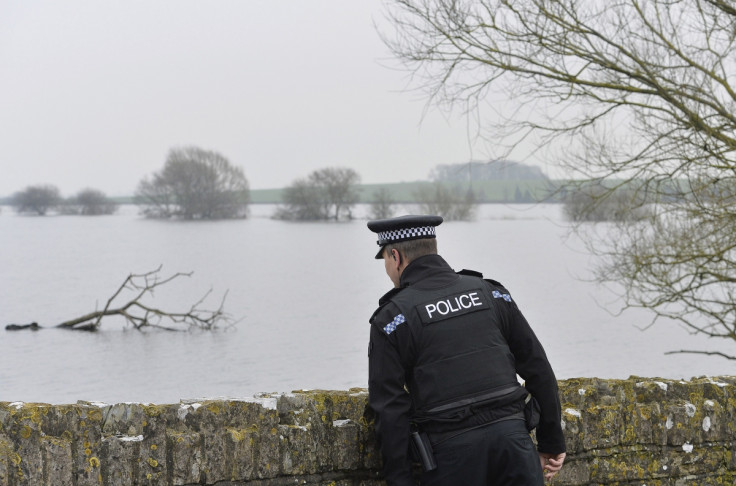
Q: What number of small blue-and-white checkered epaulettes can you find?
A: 2